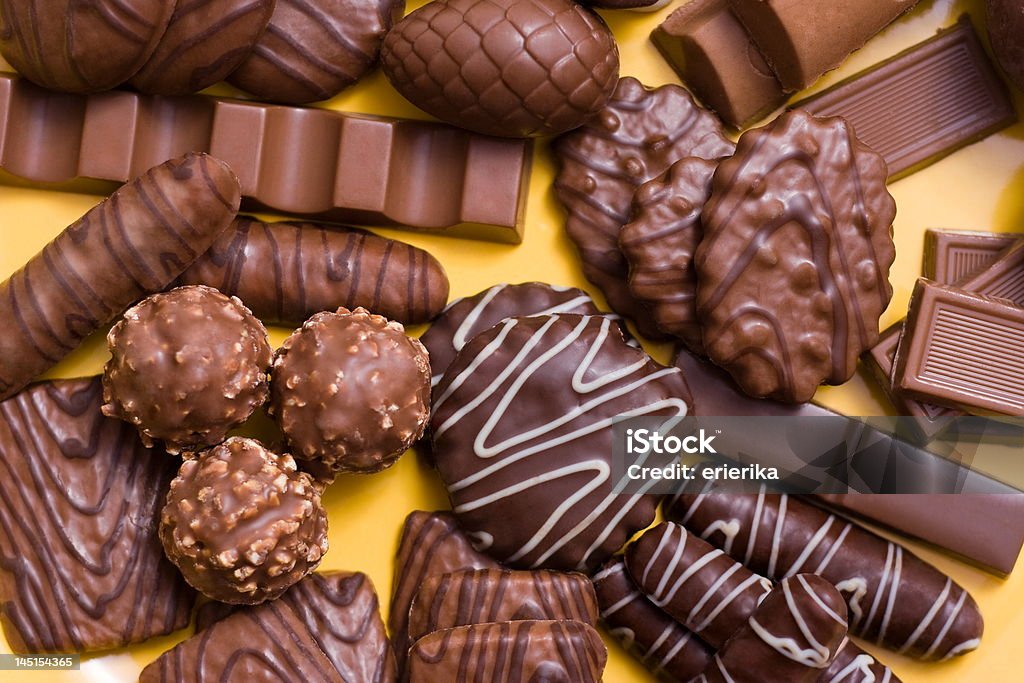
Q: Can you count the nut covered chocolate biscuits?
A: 3